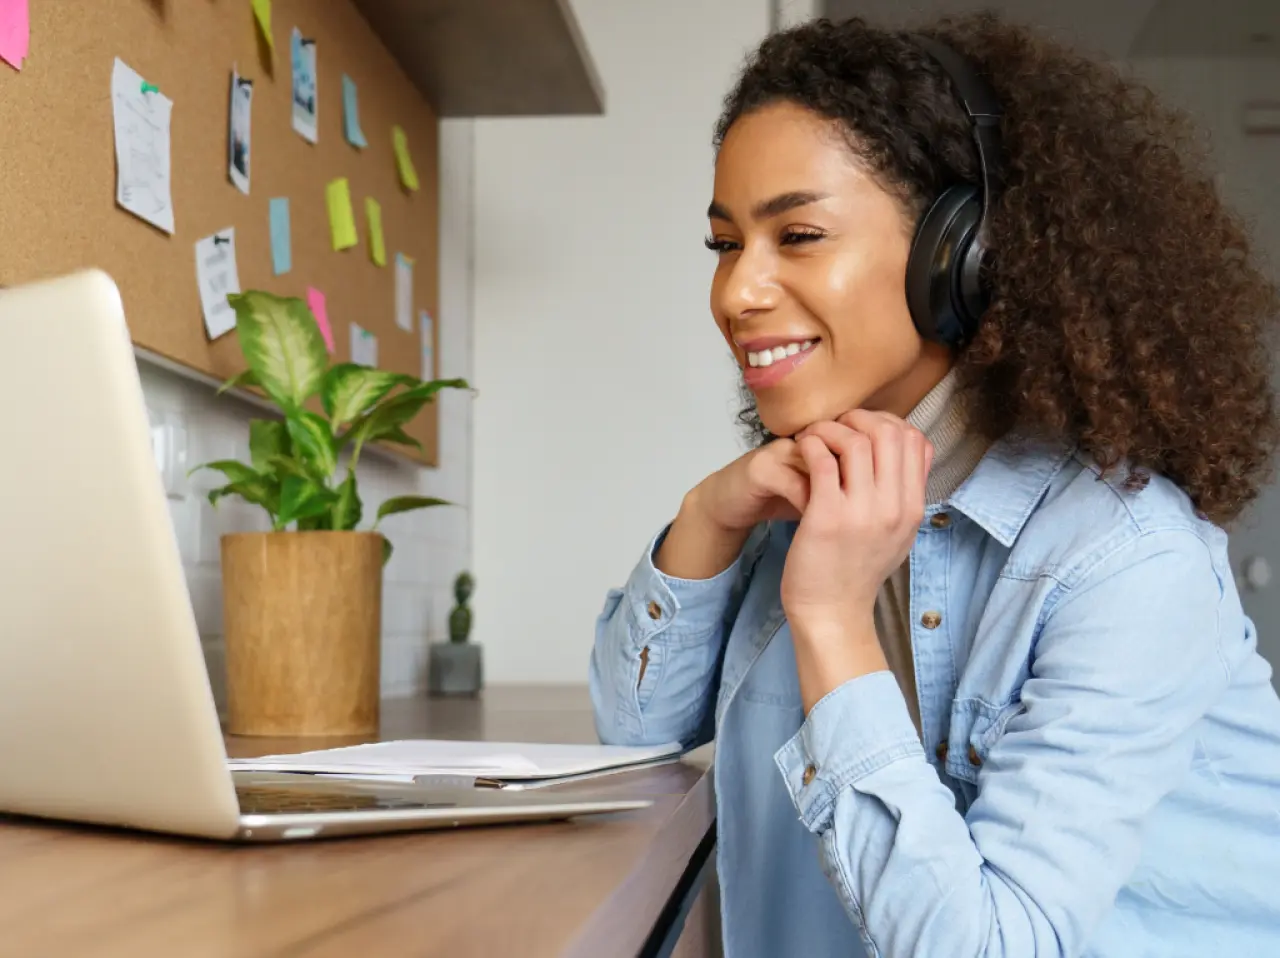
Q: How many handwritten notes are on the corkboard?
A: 2